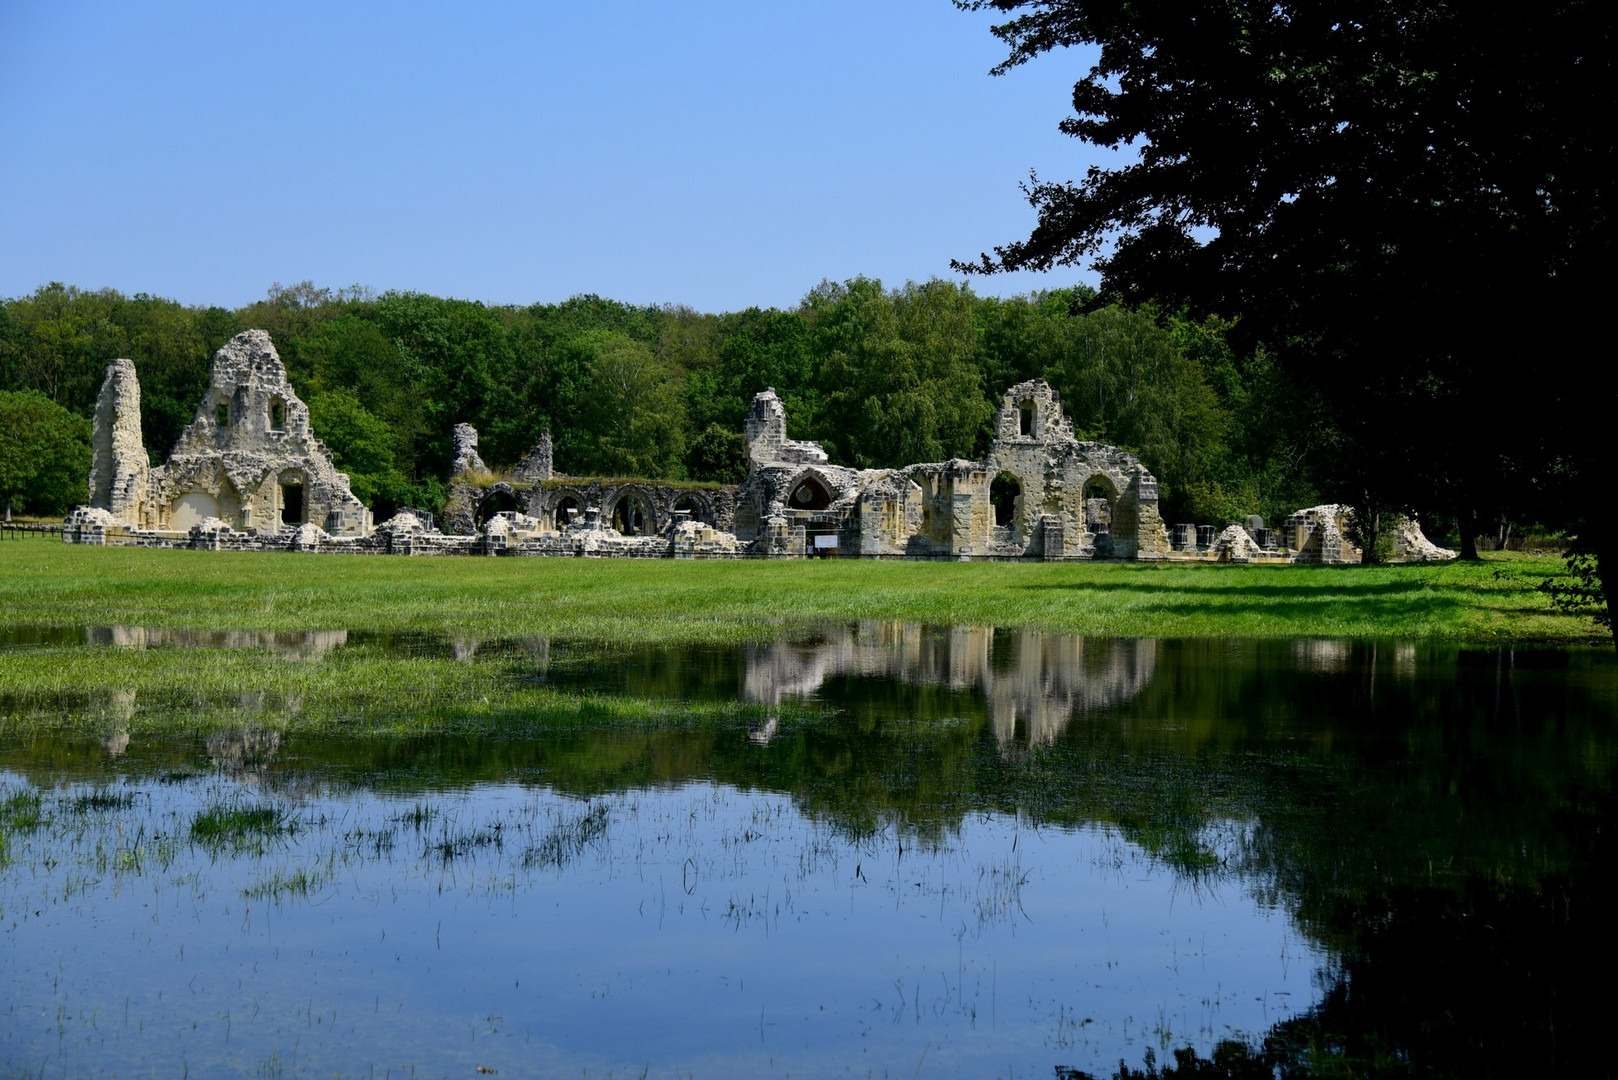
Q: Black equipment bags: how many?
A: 0